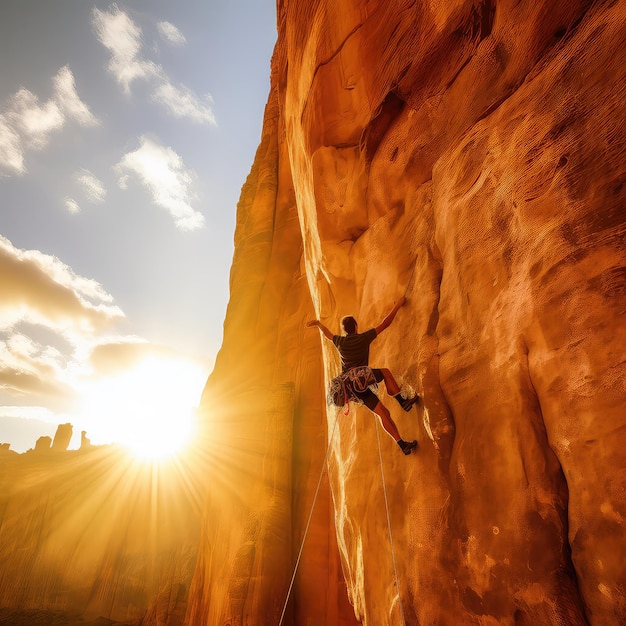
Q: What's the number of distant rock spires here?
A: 3